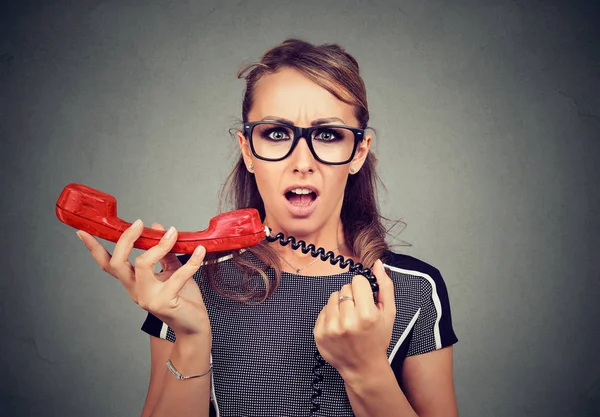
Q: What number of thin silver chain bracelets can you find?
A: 1